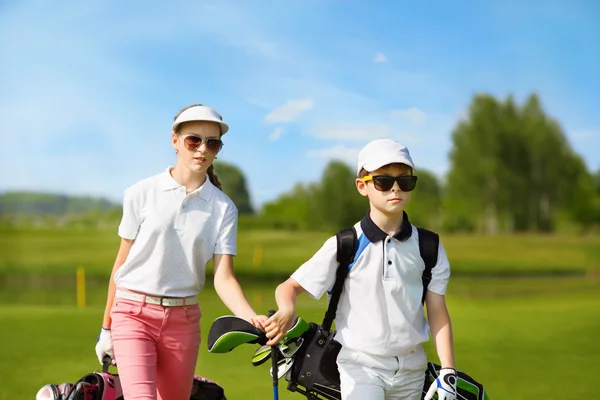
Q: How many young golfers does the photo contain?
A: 2